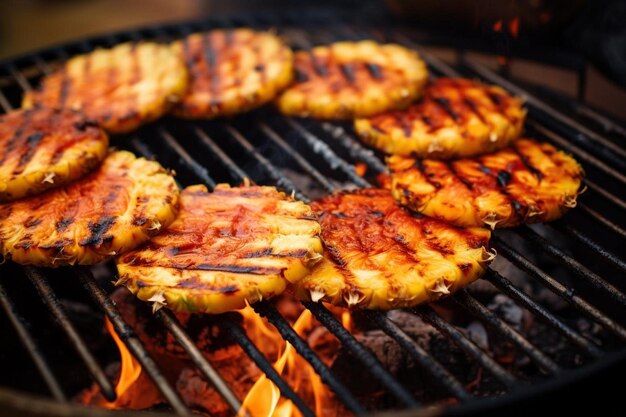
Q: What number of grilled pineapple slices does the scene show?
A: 9